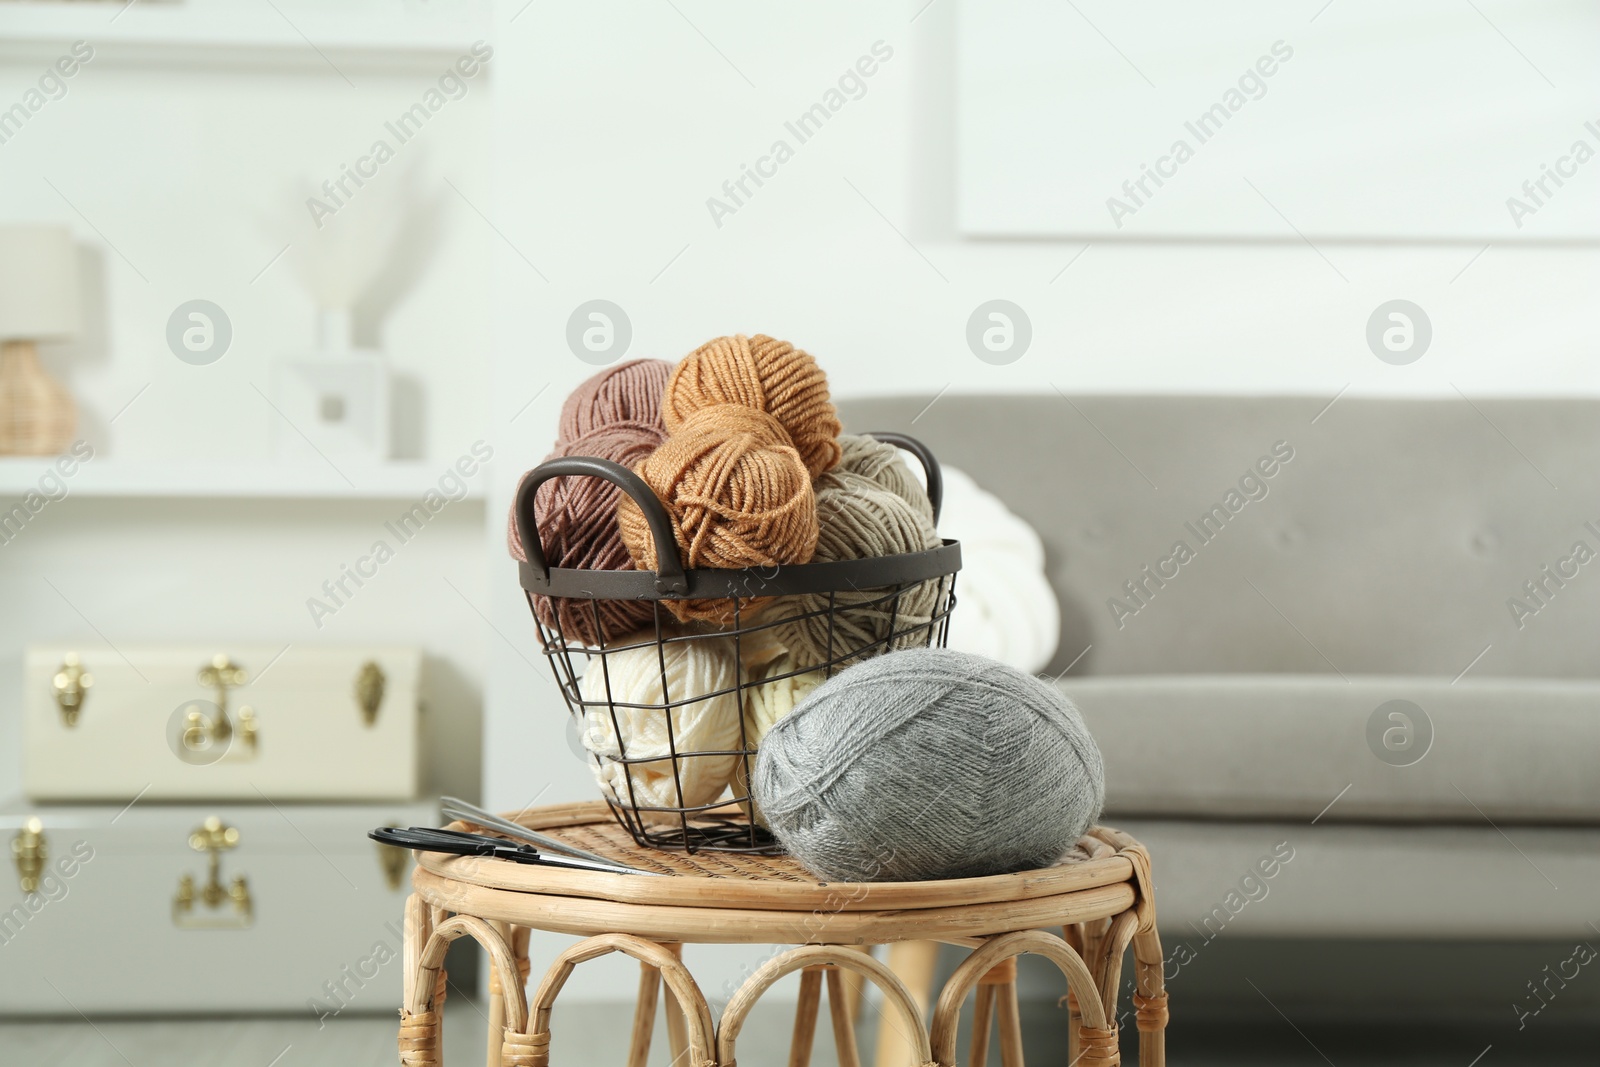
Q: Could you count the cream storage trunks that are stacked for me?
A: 2